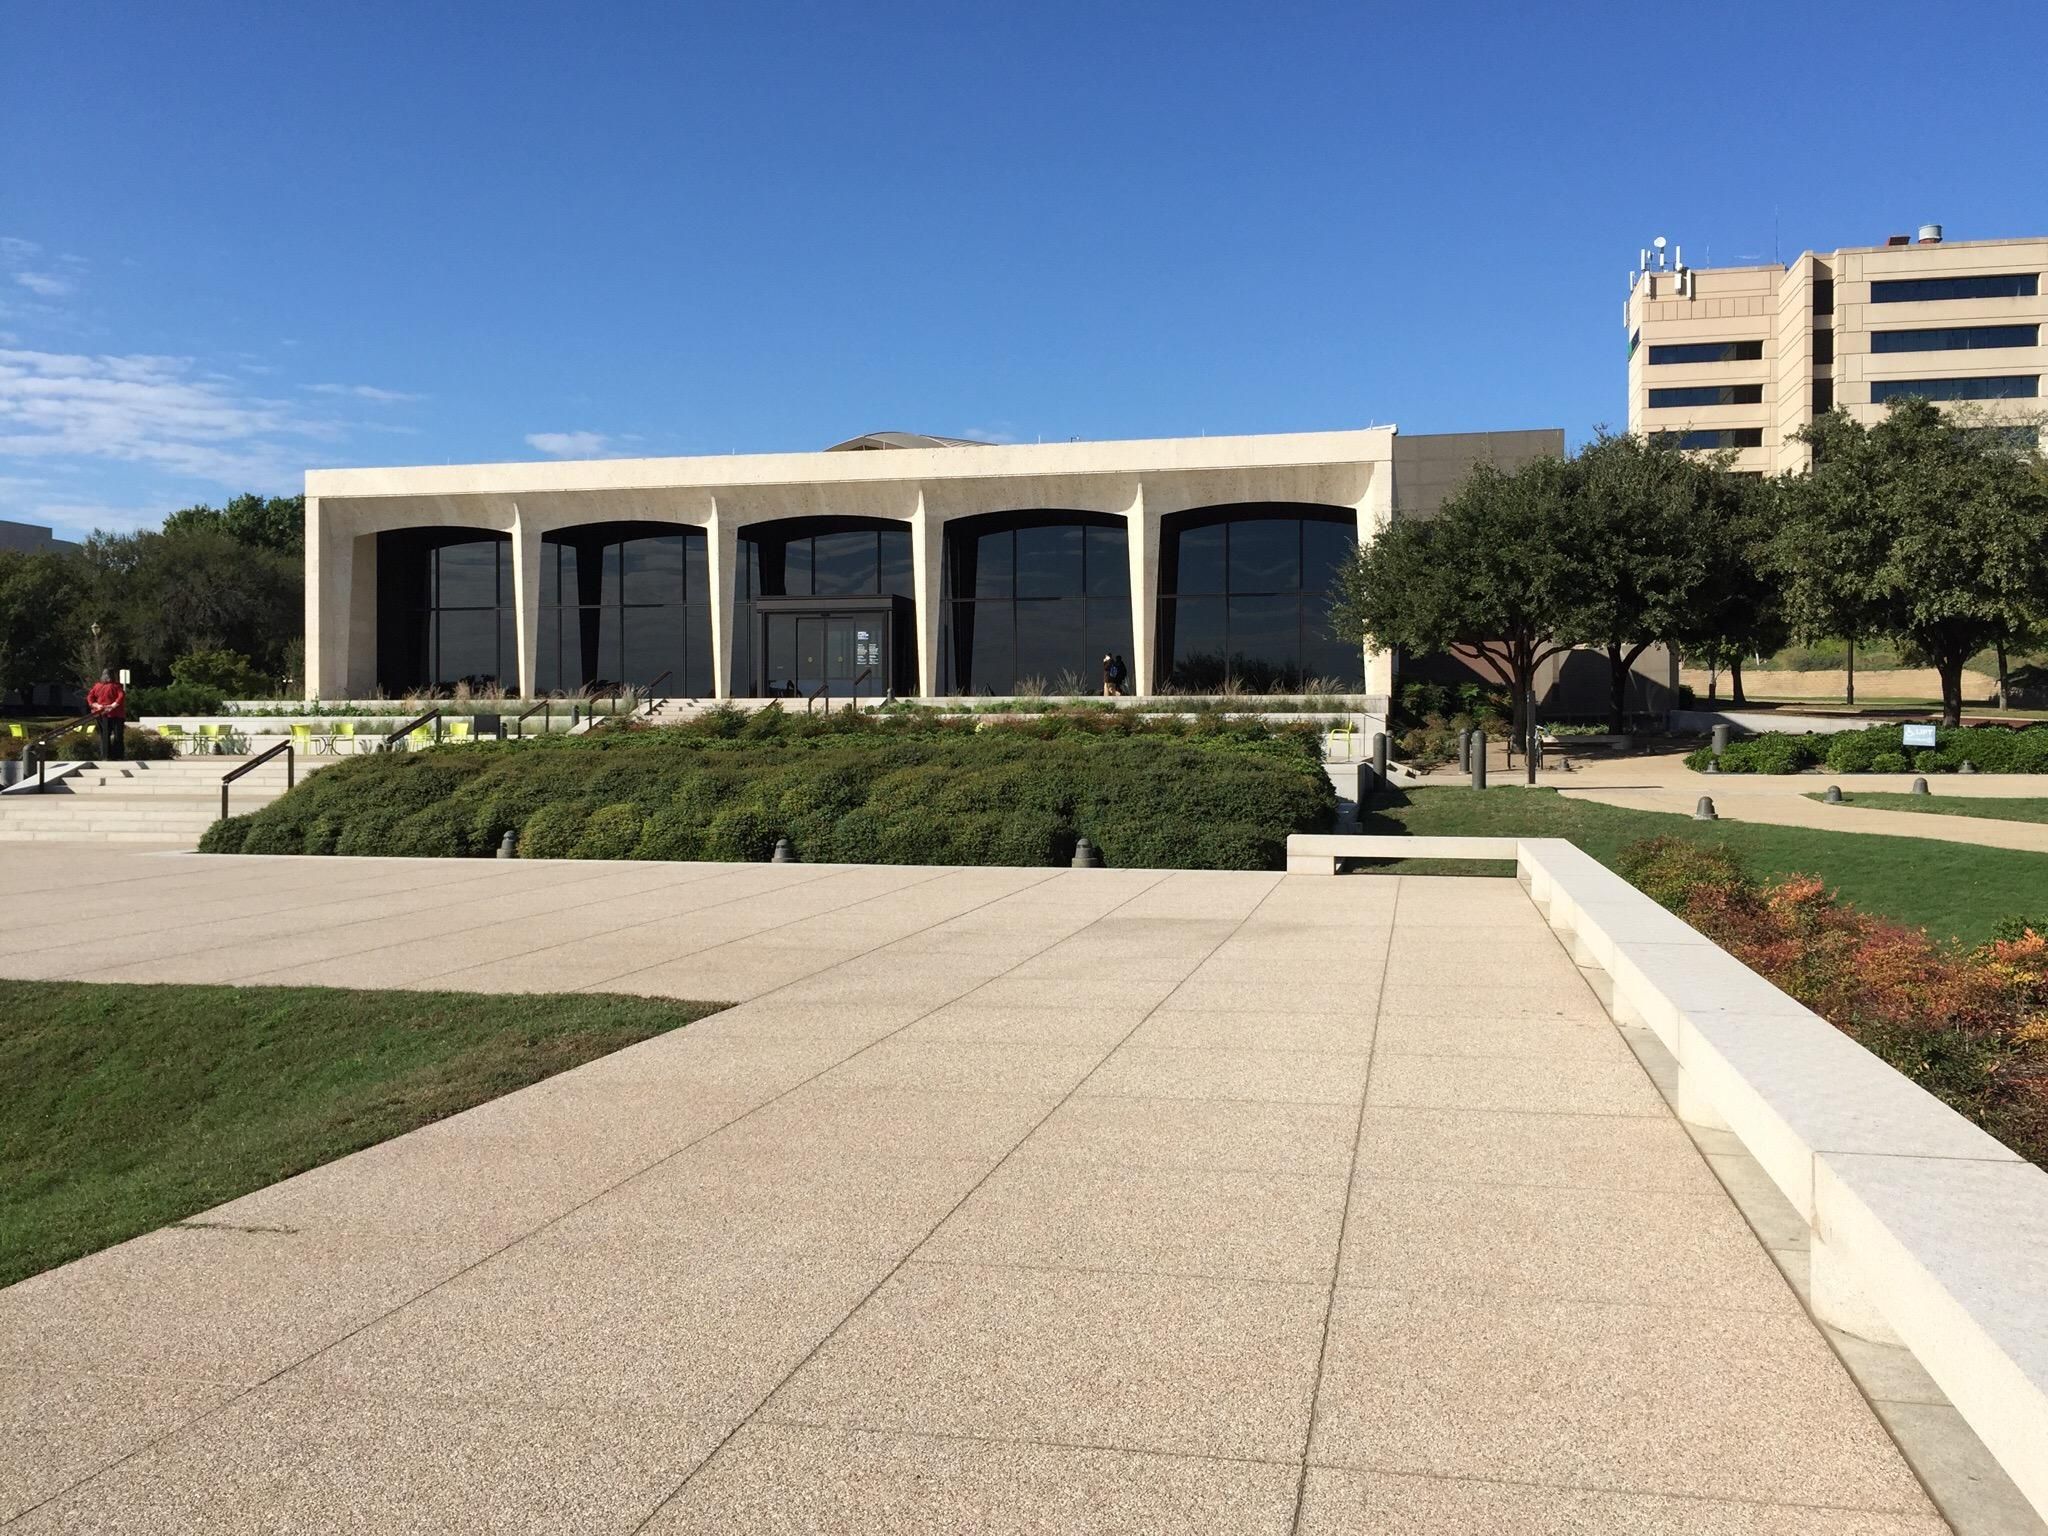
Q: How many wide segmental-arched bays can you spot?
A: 5